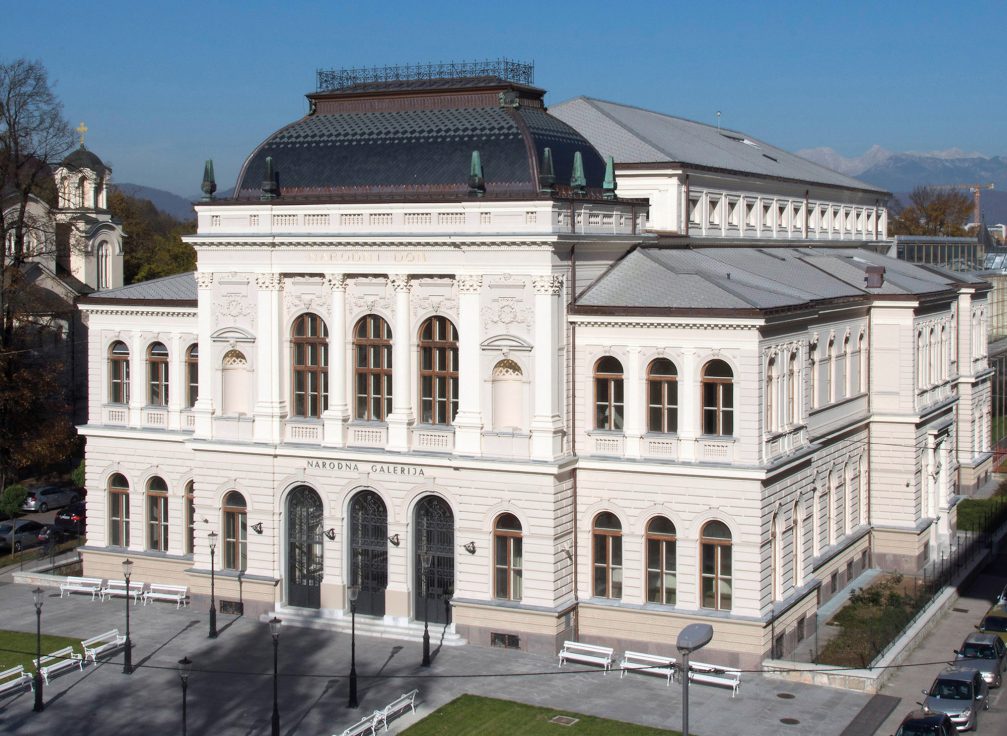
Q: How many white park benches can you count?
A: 11